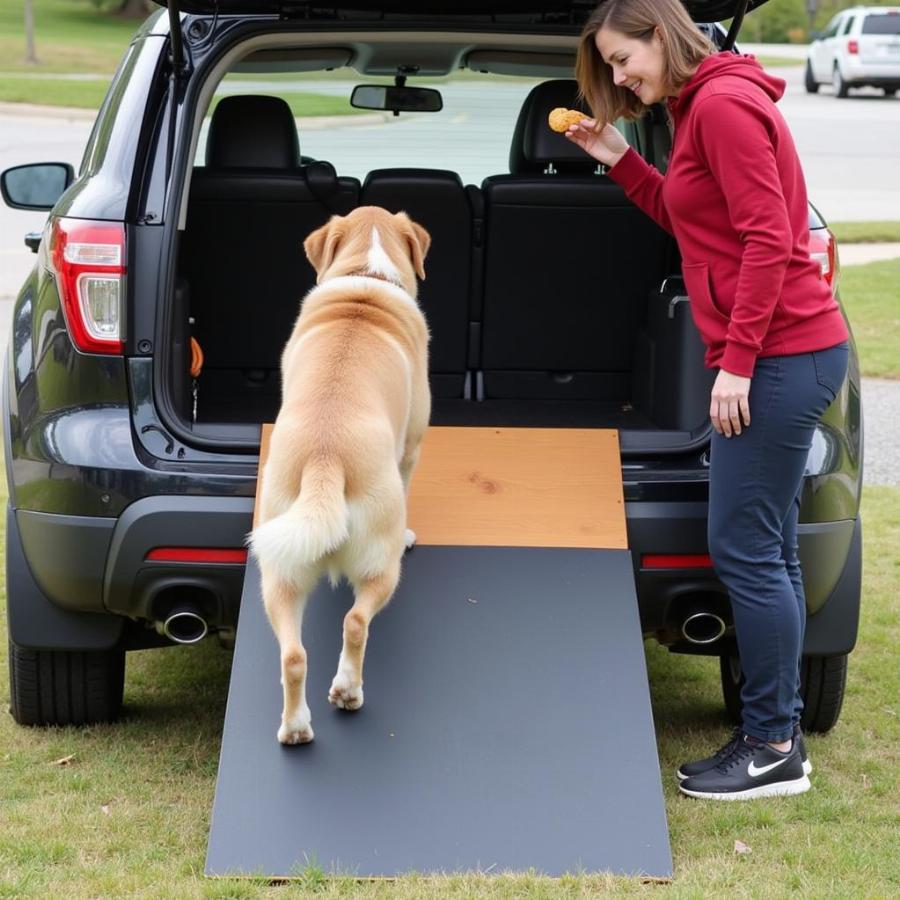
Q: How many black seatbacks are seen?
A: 3